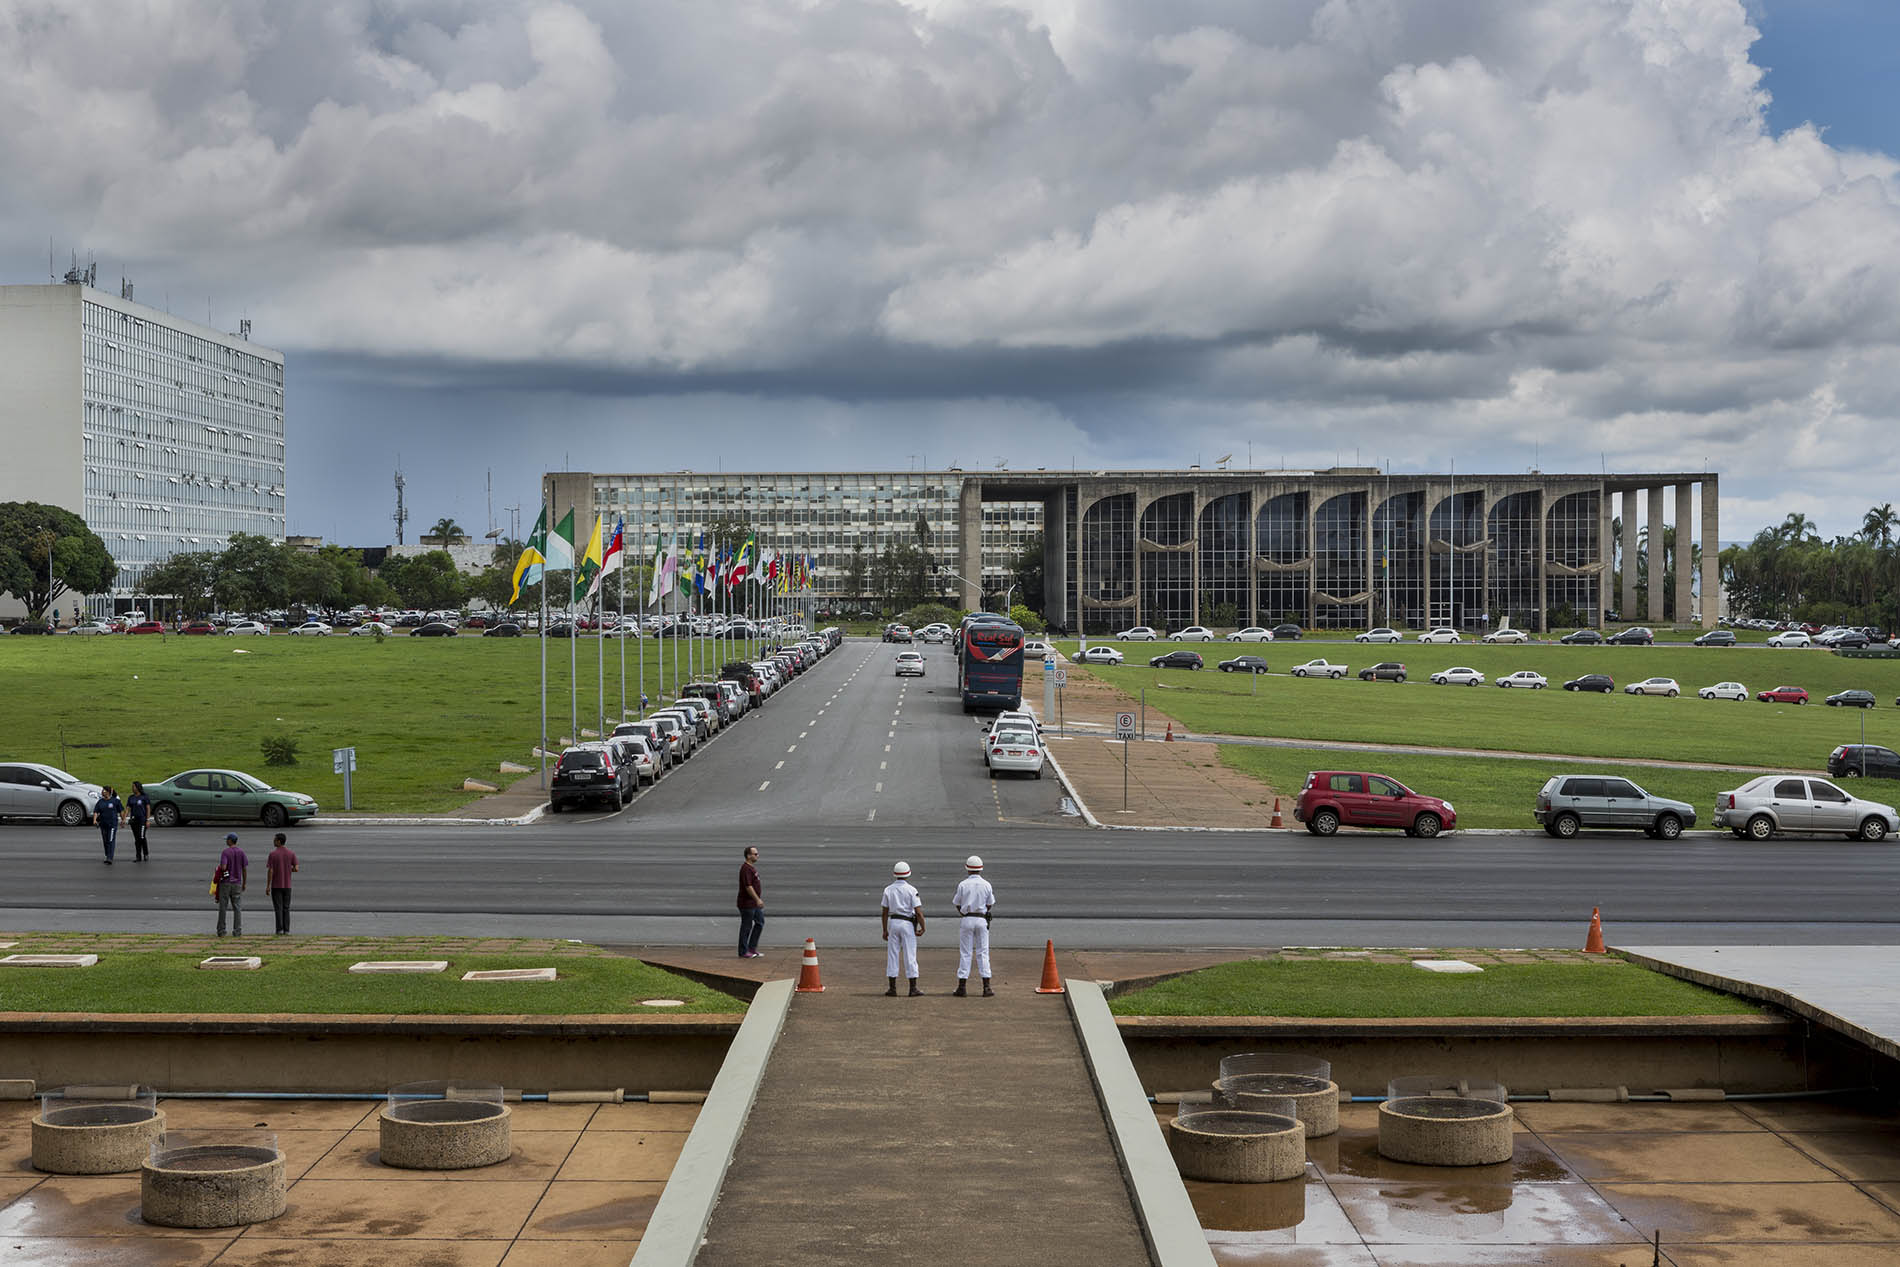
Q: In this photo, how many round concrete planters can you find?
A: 6